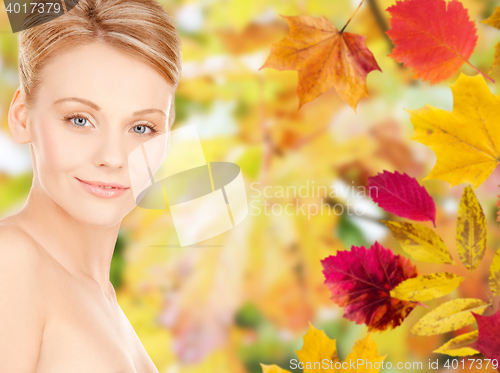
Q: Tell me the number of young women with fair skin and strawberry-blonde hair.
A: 1